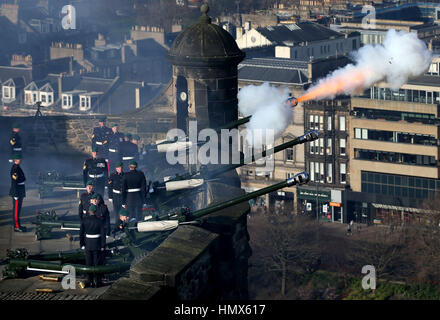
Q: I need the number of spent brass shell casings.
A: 3